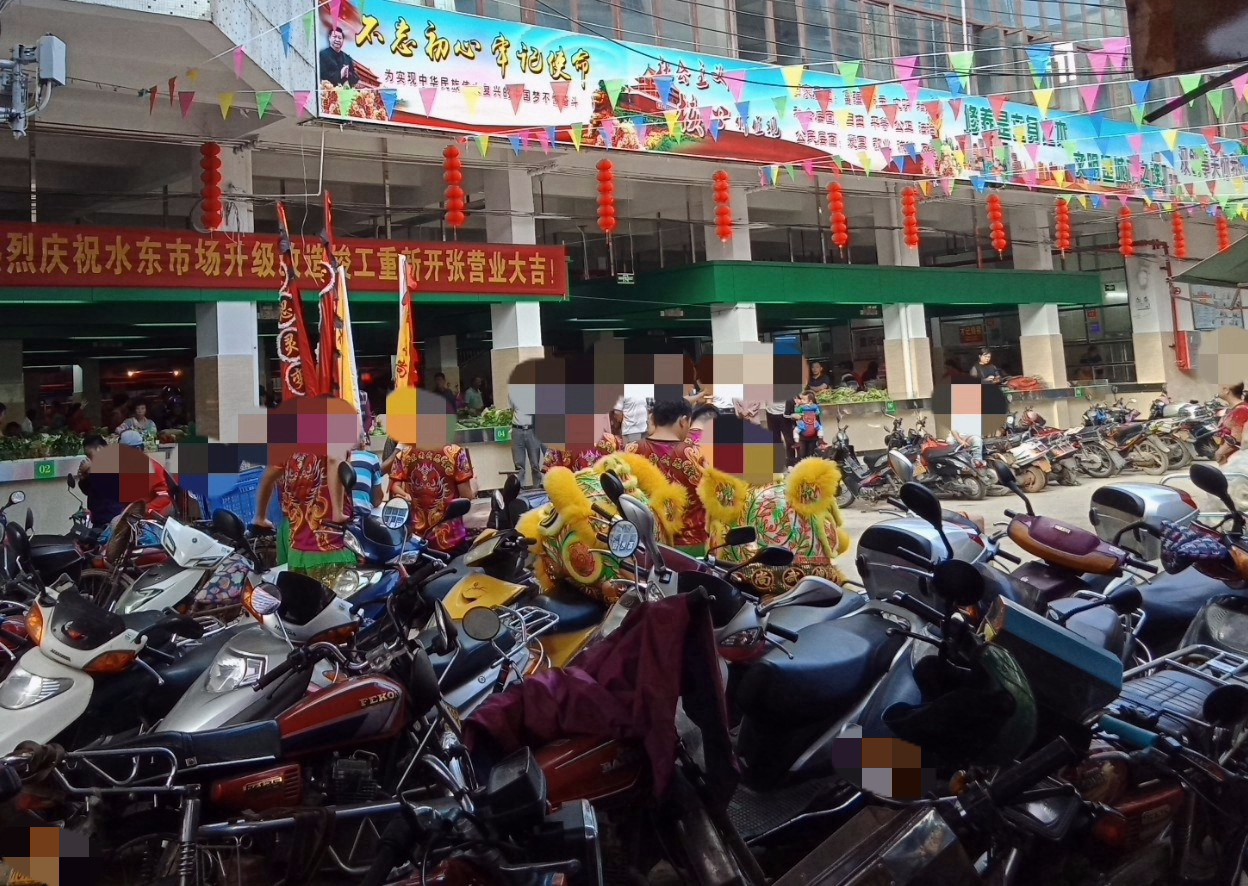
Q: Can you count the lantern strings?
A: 11